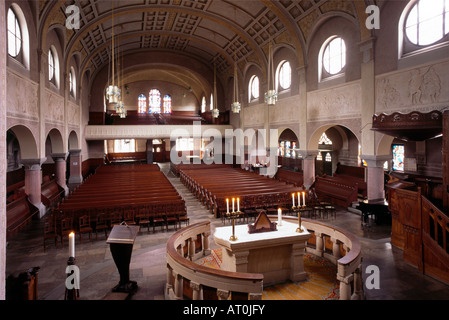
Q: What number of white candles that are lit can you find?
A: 8